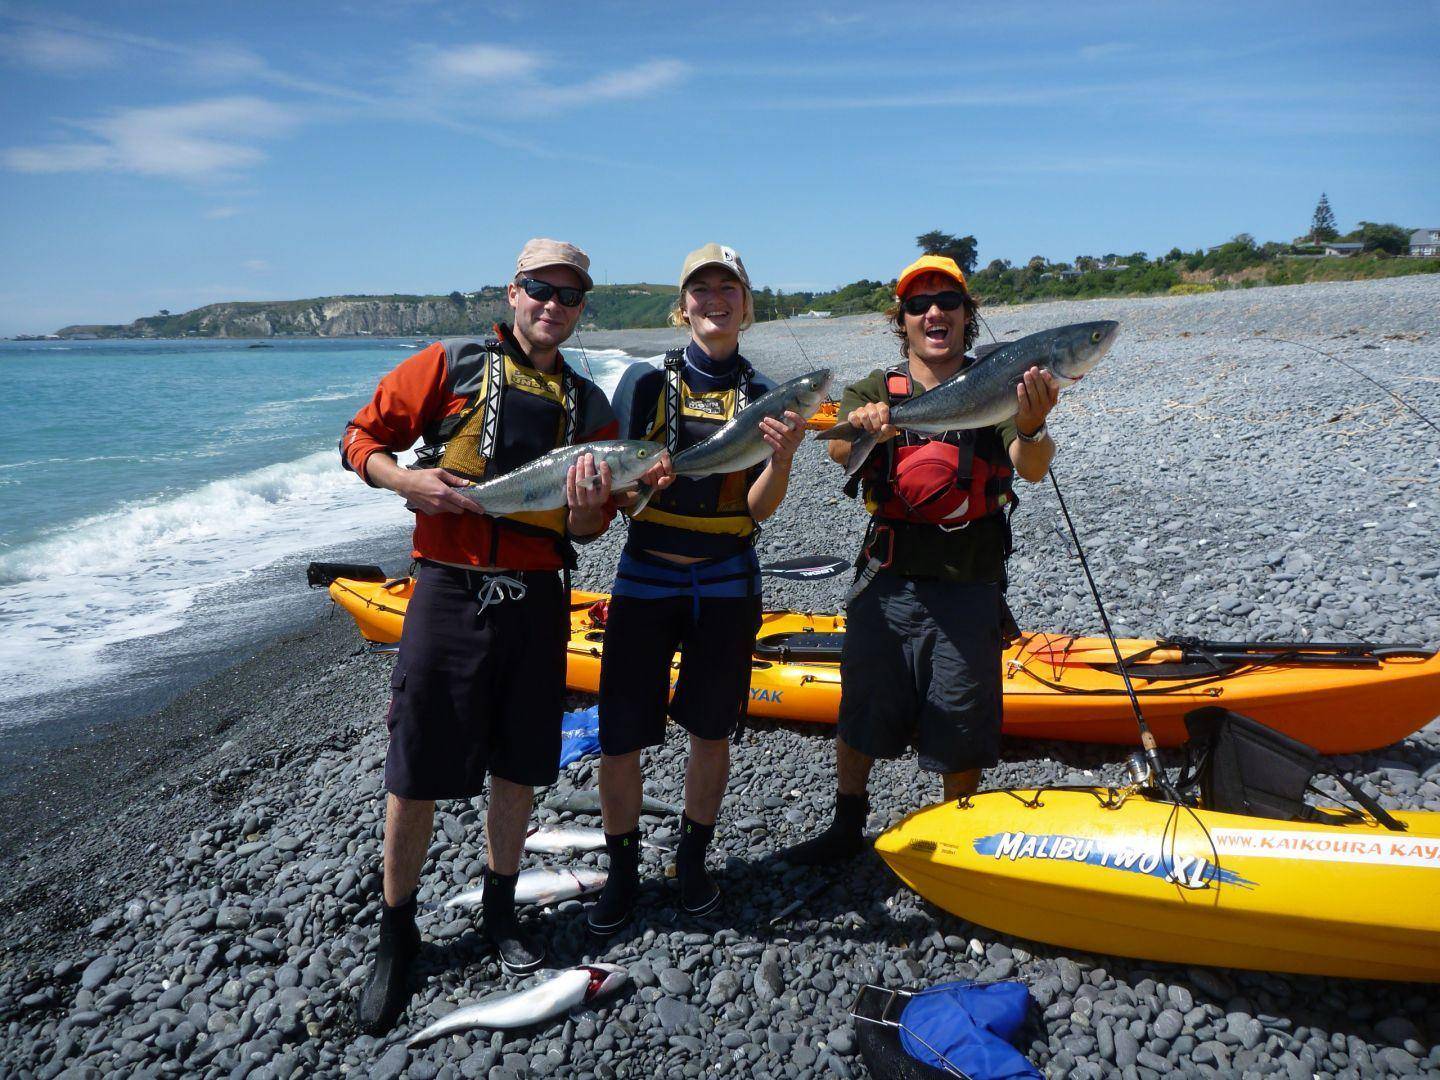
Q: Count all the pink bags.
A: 0